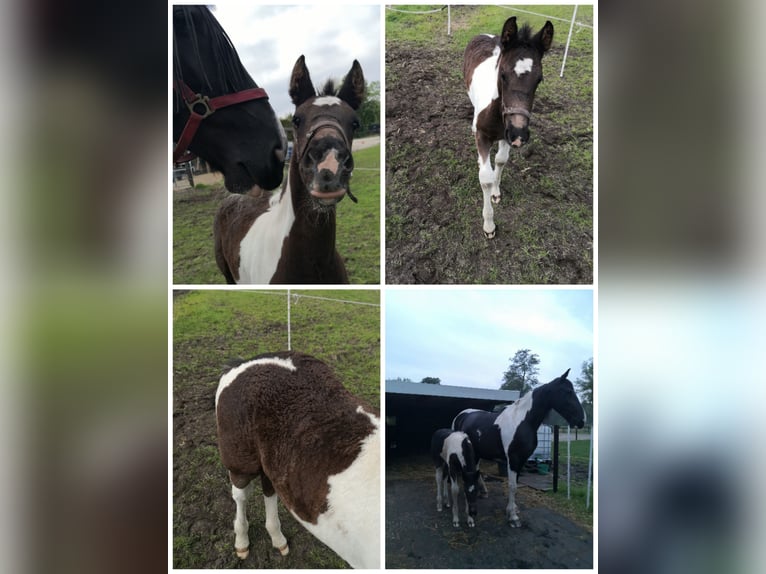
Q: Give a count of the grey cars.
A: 0